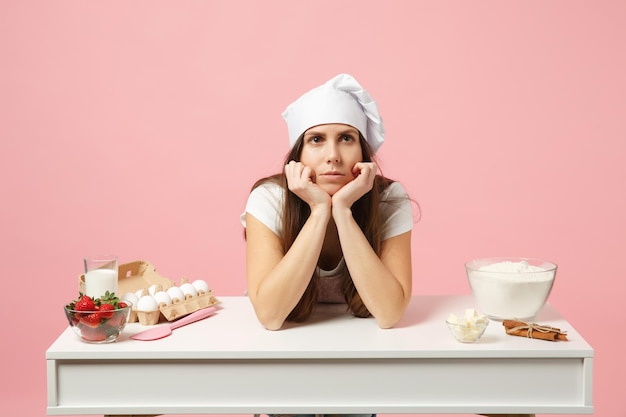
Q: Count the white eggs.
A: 8